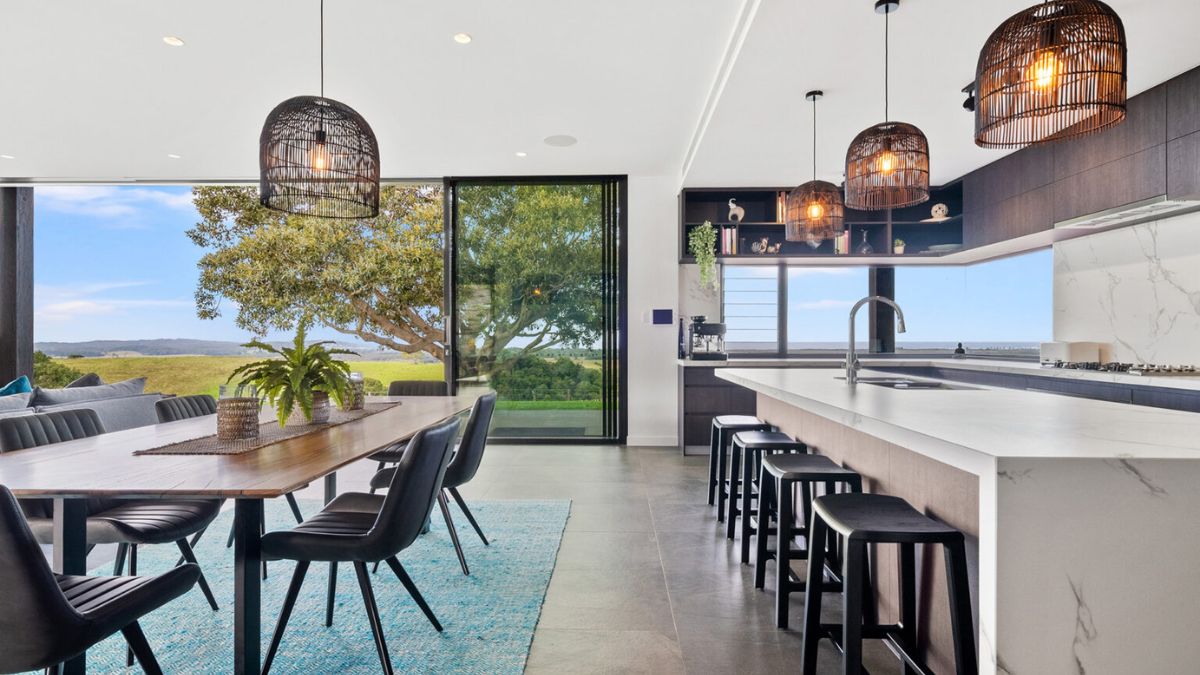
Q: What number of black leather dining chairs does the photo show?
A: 6